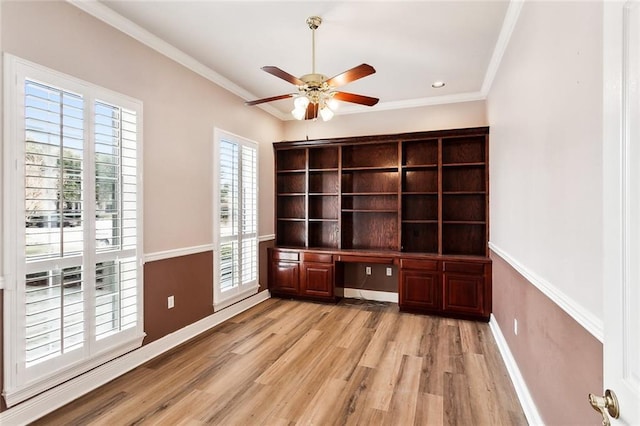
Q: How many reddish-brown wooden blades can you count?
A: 5